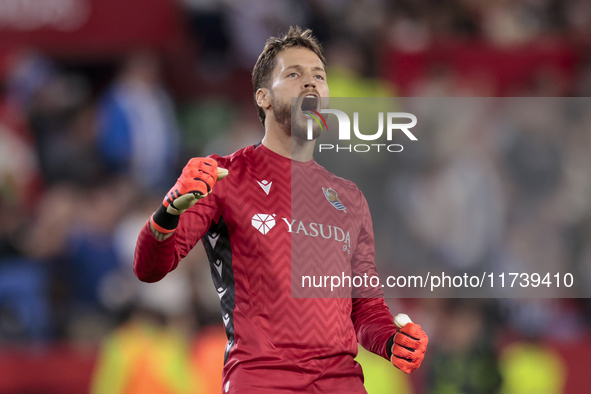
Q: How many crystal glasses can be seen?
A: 0